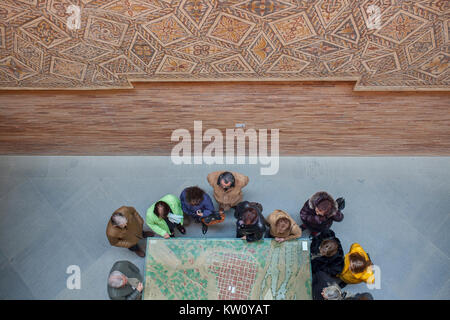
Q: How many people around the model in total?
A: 11